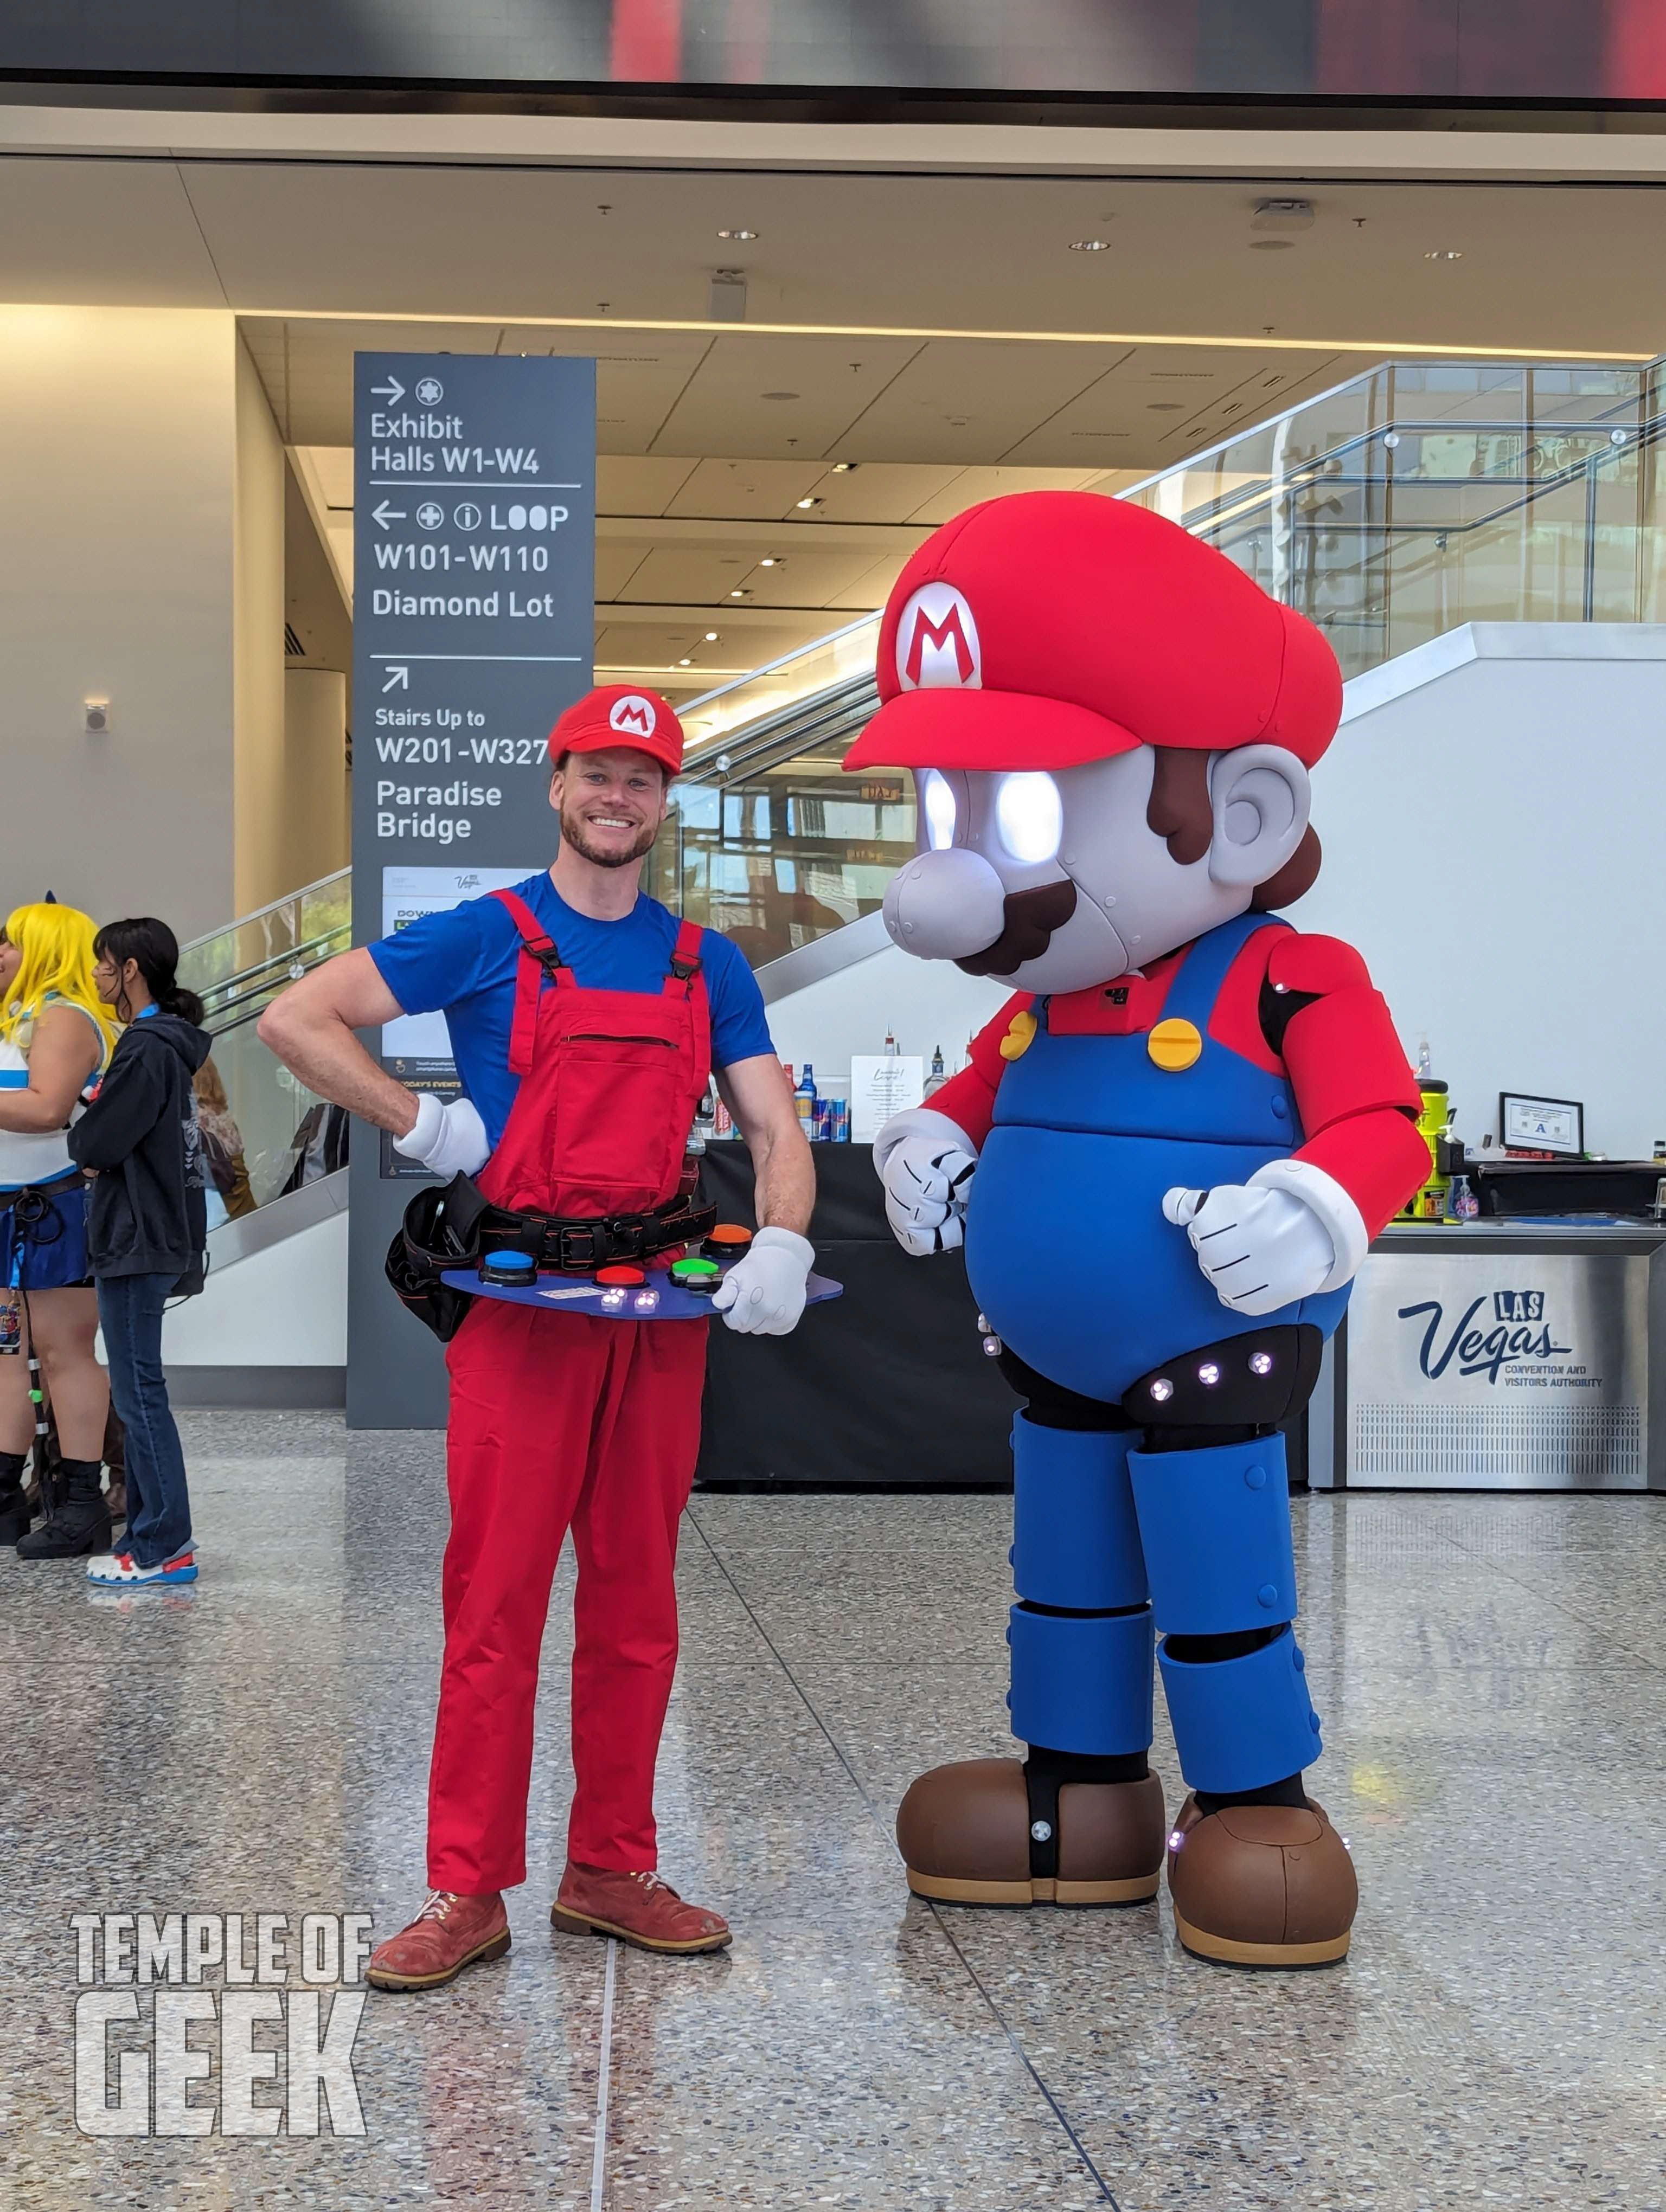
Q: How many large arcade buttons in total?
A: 4